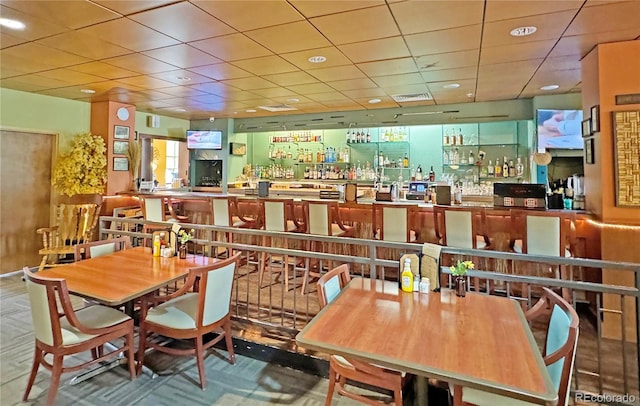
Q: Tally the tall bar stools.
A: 7